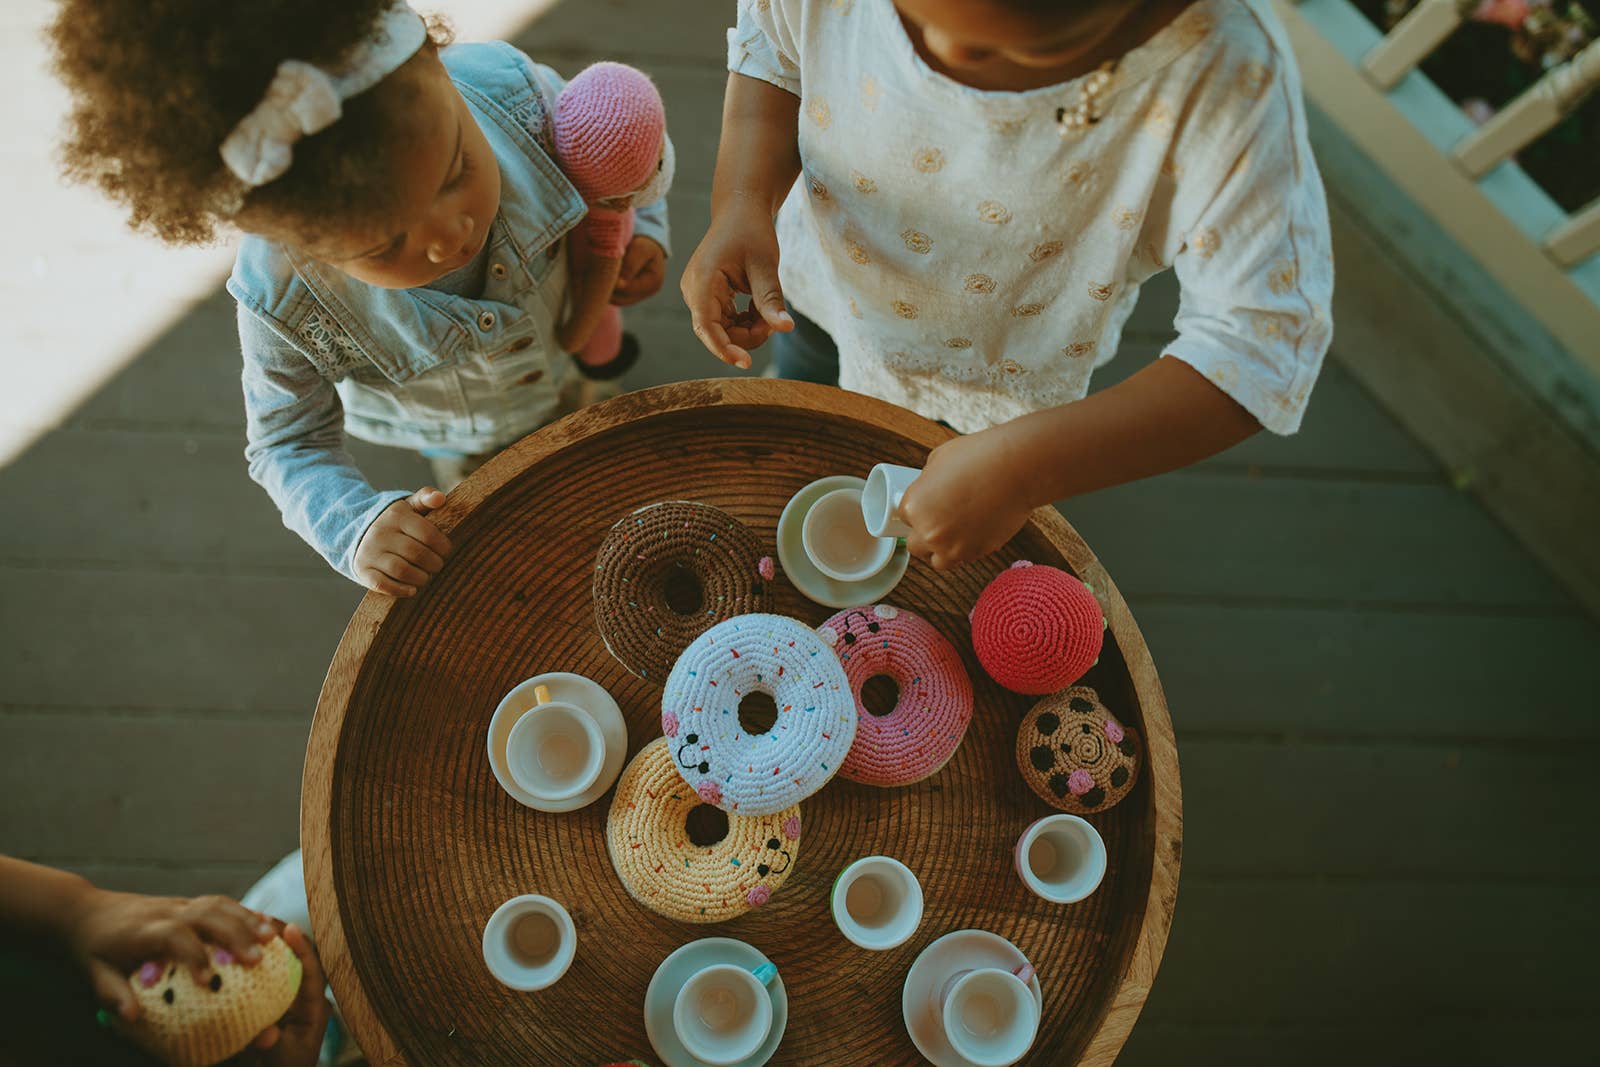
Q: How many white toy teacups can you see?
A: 8